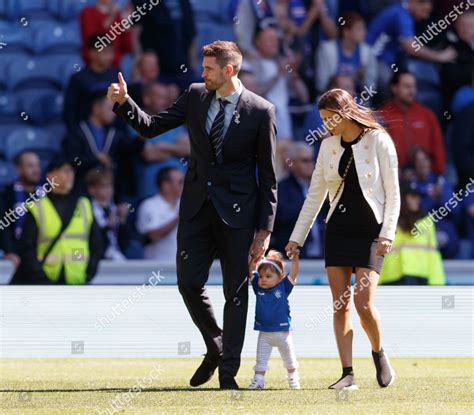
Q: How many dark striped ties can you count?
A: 1